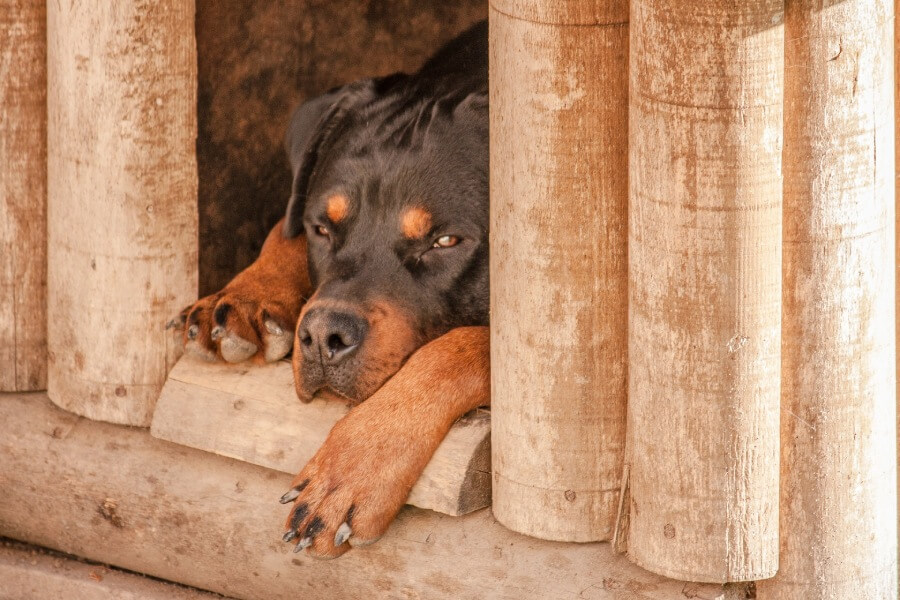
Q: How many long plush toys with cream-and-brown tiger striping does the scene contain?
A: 0